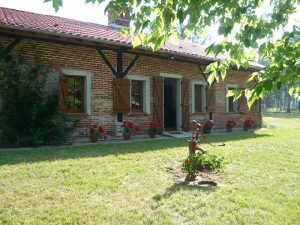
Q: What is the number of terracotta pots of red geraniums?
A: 6